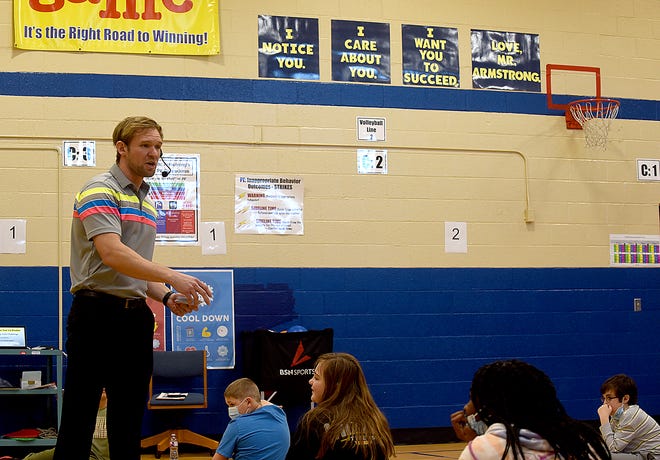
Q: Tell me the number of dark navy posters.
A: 4